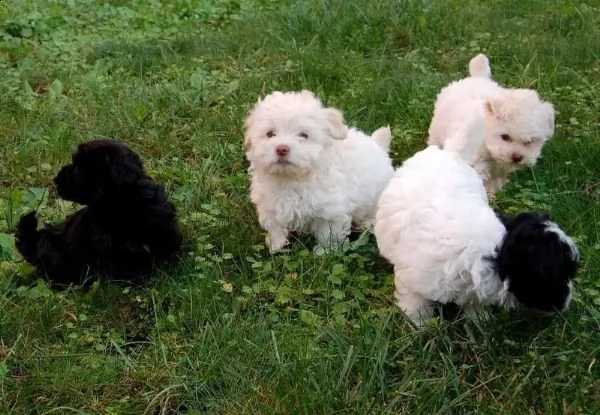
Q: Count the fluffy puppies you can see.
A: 4